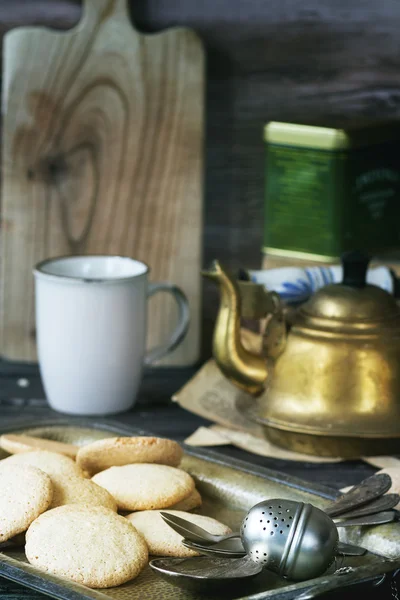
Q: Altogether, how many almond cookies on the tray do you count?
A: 9